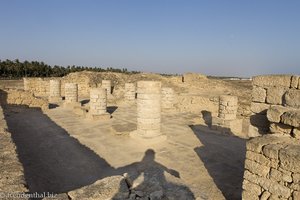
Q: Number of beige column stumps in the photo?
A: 8